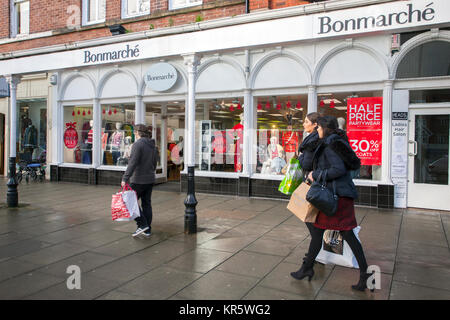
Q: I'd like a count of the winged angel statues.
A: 0